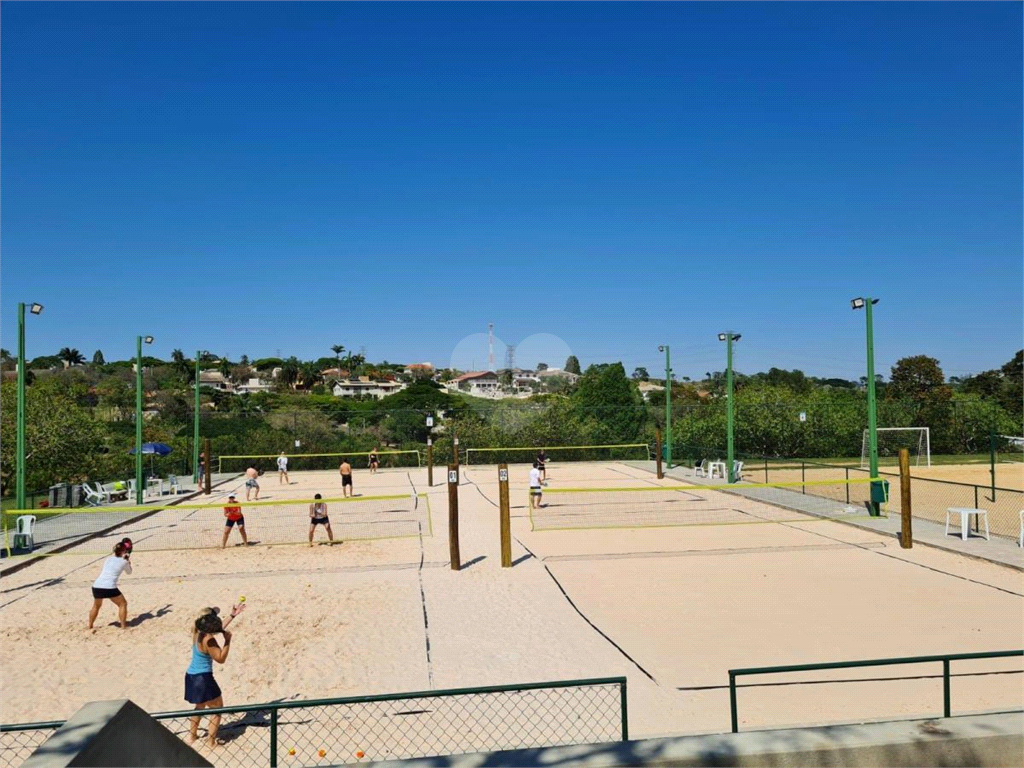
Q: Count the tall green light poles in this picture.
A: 6